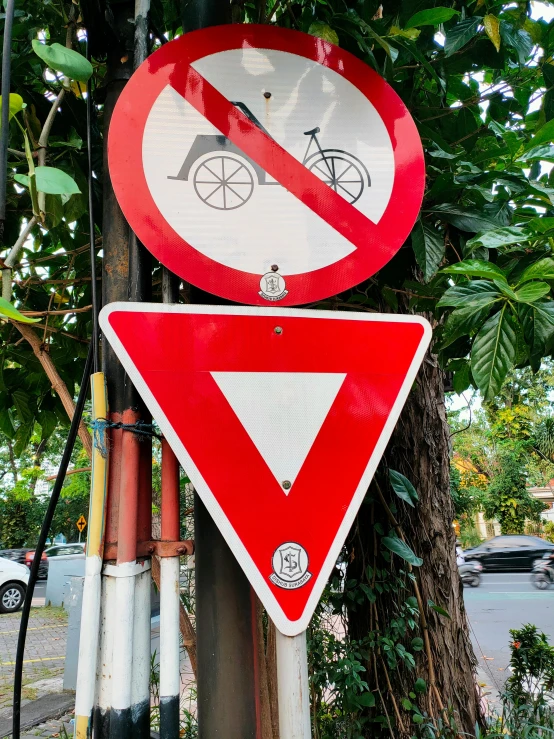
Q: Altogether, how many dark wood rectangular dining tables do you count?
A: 0